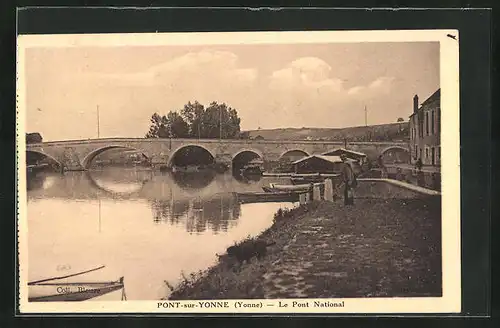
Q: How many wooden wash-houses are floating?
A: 2